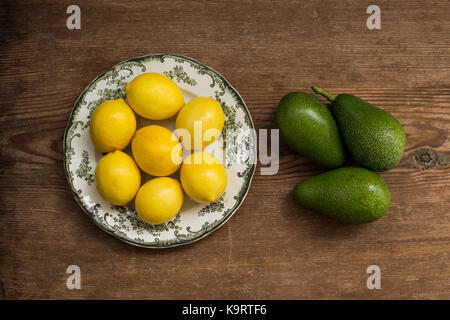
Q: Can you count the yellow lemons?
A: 7